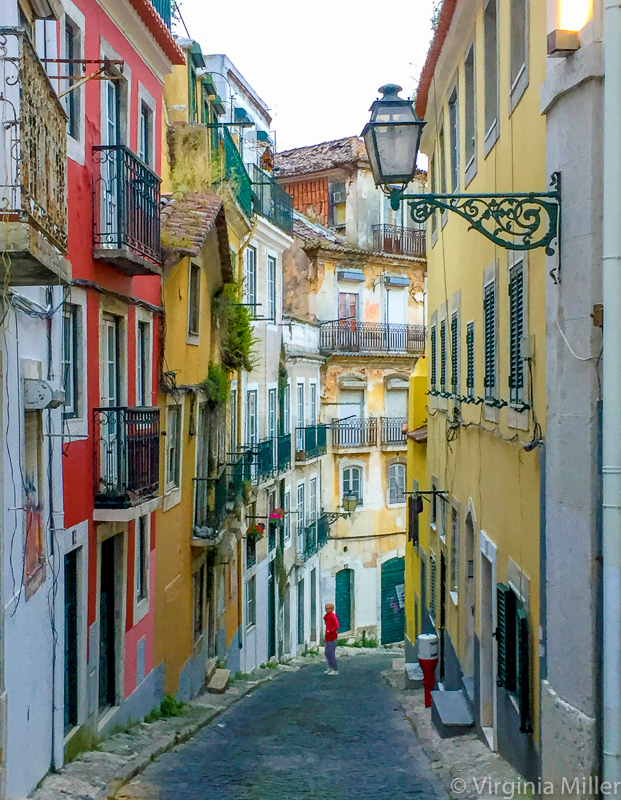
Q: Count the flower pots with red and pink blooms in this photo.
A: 2